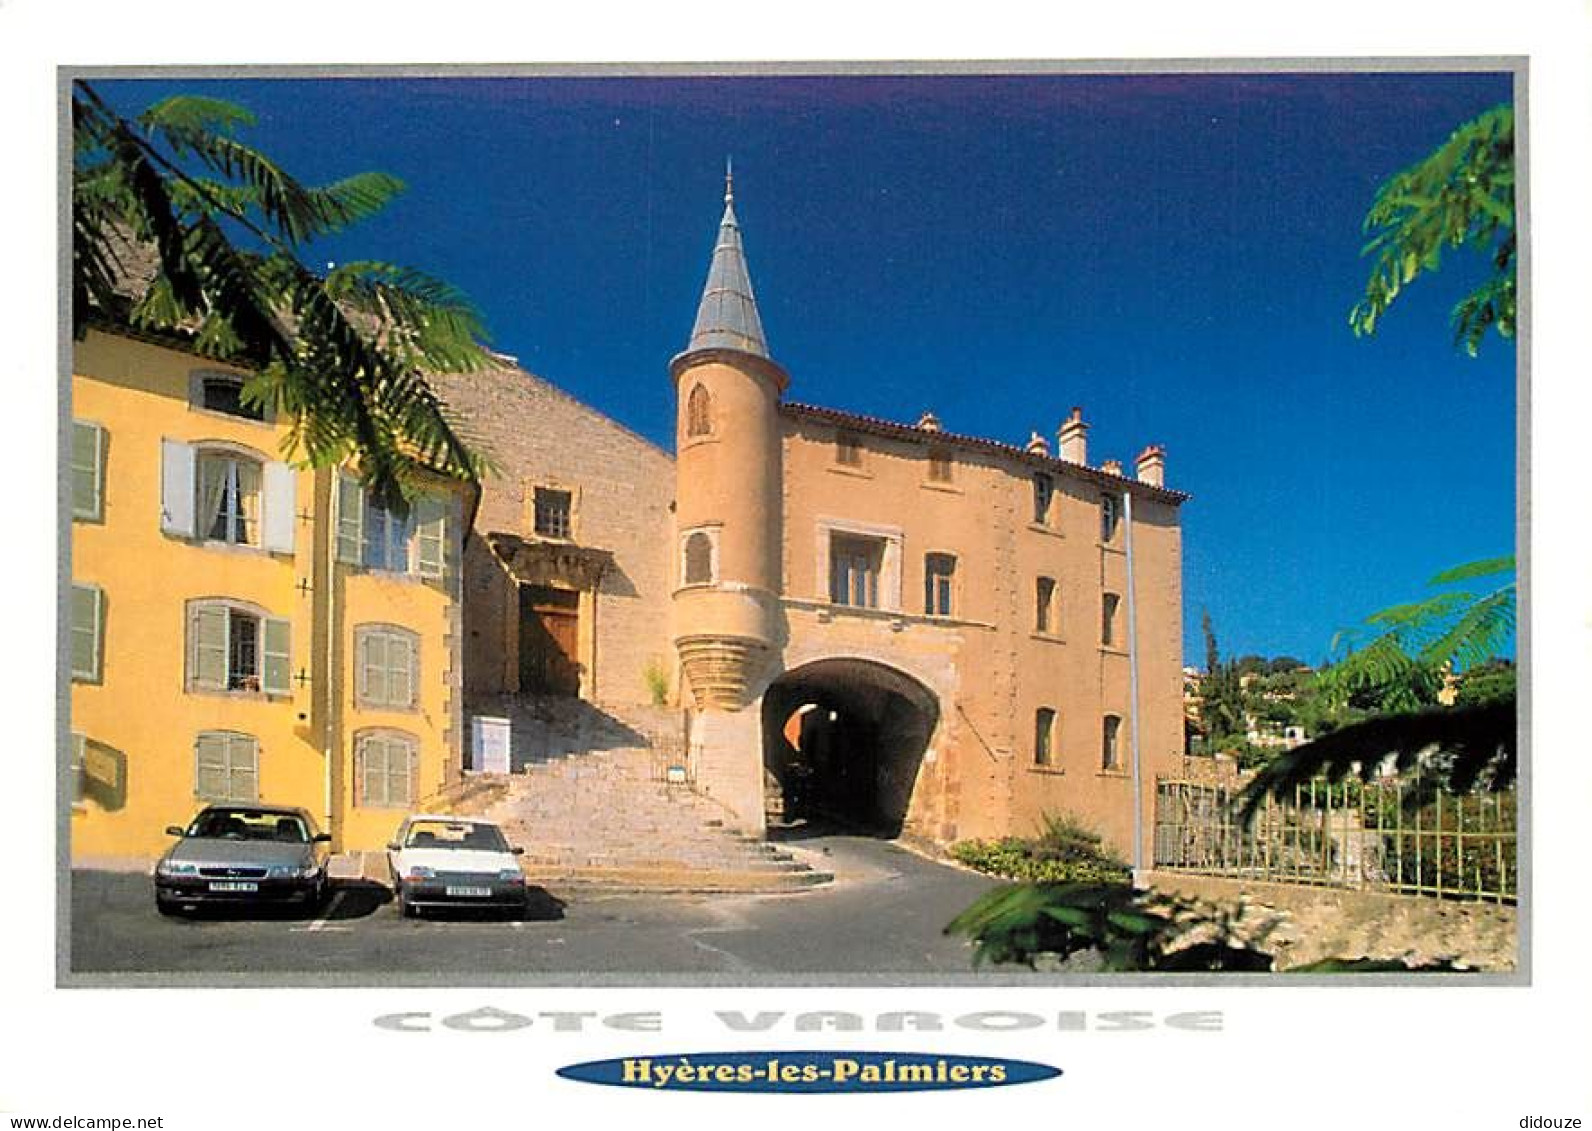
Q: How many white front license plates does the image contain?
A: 2